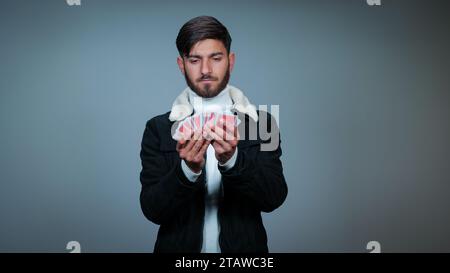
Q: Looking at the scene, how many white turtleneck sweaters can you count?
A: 1